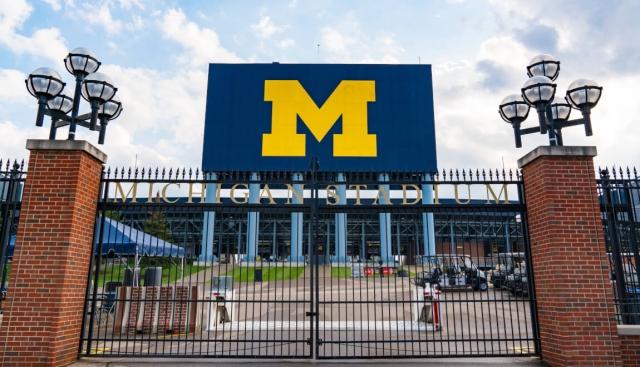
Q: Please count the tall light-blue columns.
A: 6